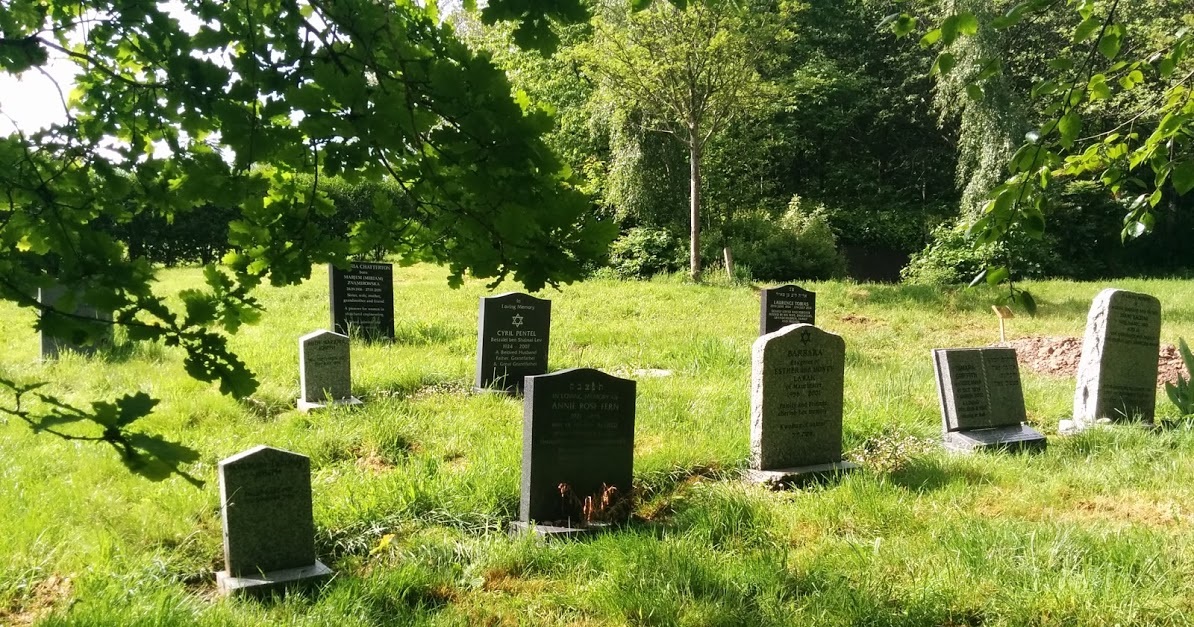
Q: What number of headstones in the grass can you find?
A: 10